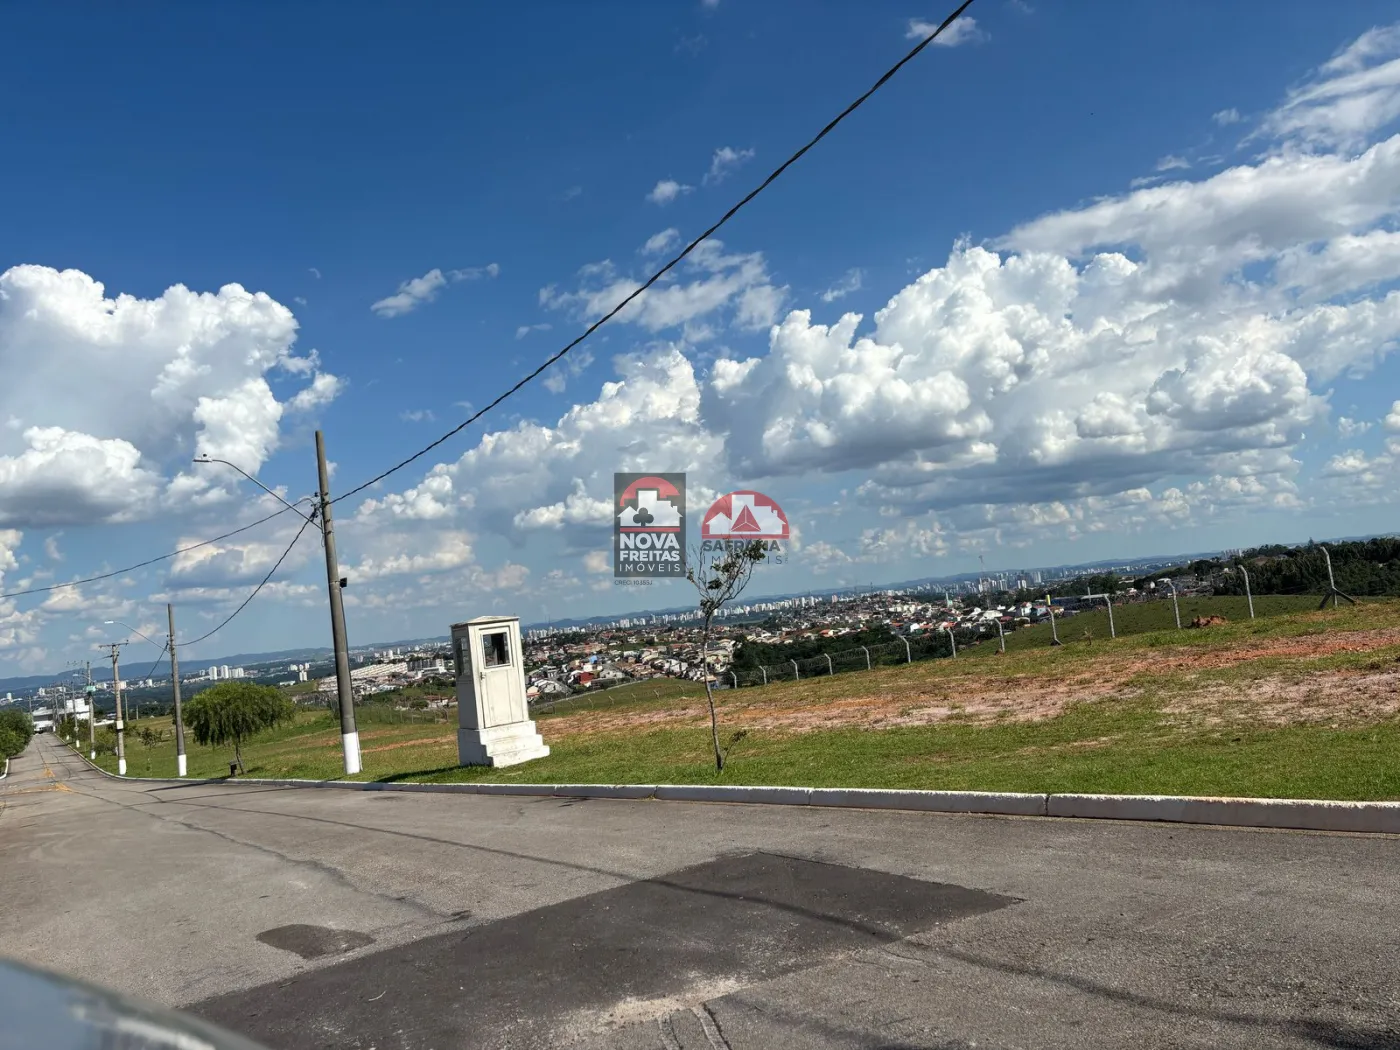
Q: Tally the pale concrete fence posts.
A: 13